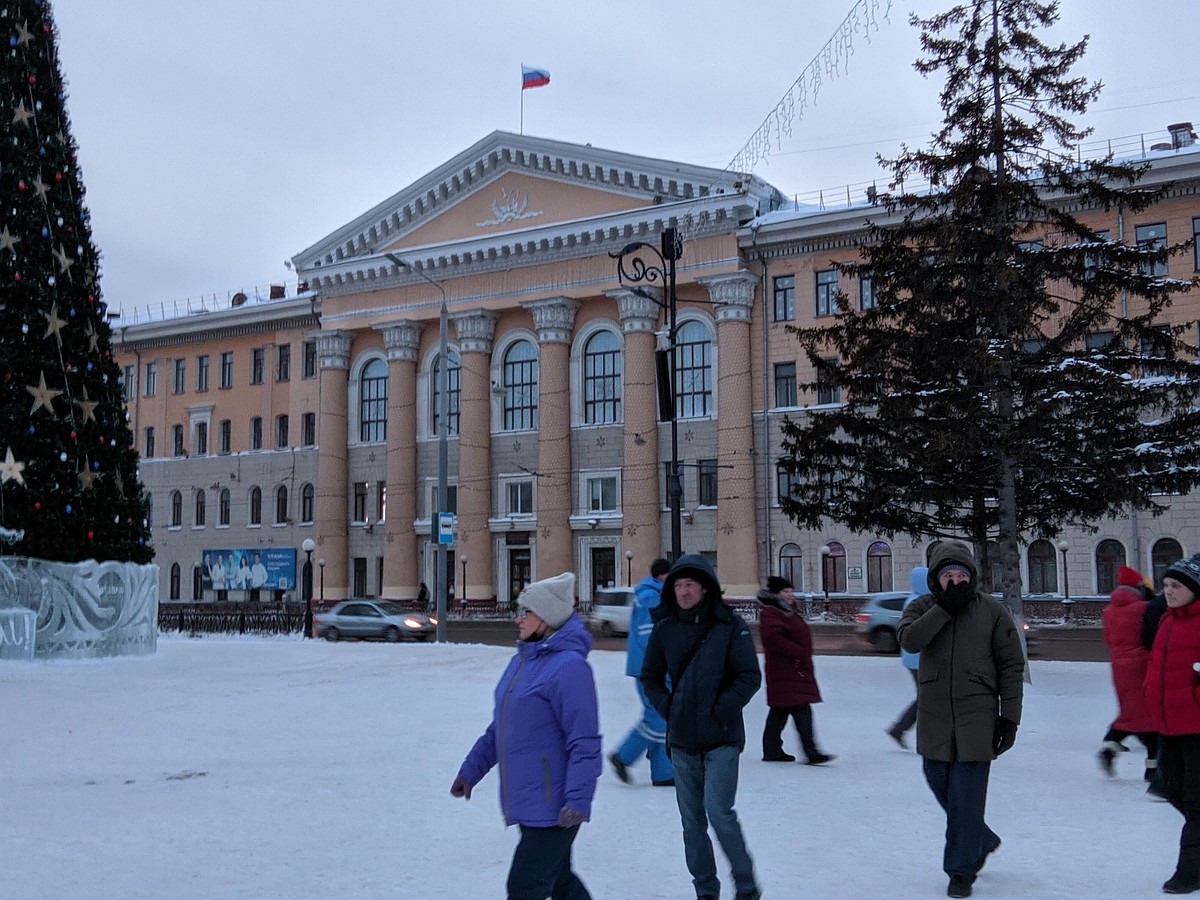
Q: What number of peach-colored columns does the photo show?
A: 6